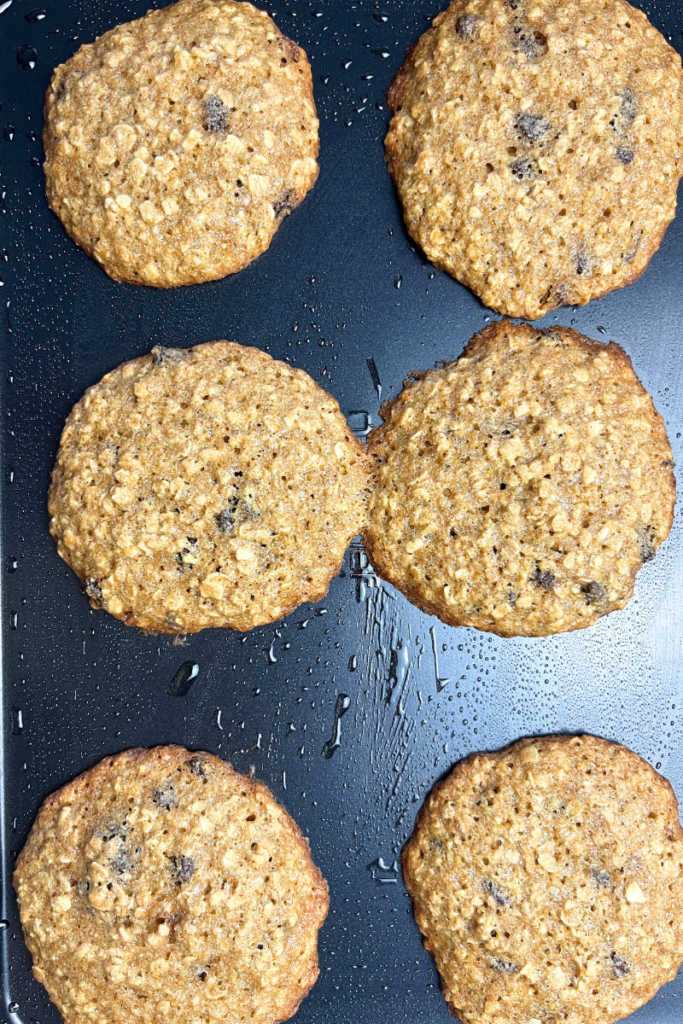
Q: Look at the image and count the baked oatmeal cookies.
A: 6